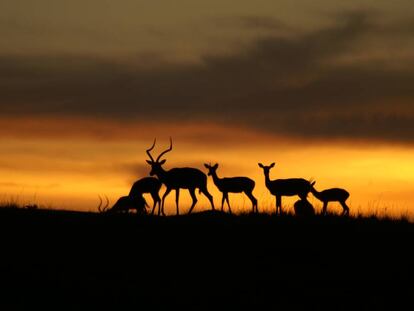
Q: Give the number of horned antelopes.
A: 2